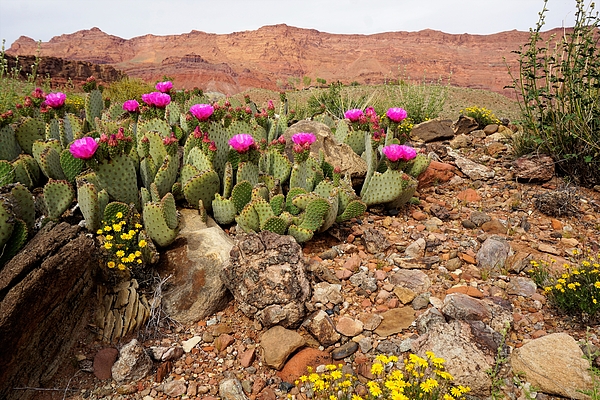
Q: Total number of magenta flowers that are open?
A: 13